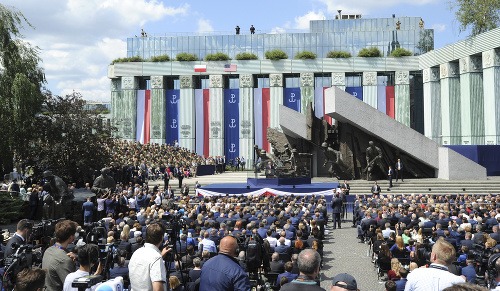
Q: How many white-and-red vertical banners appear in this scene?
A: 5